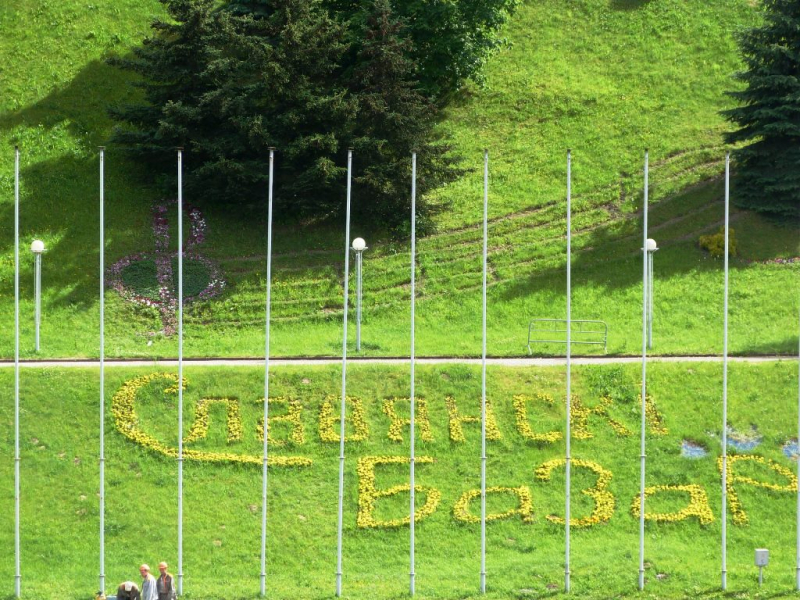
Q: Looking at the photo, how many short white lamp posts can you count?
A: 3